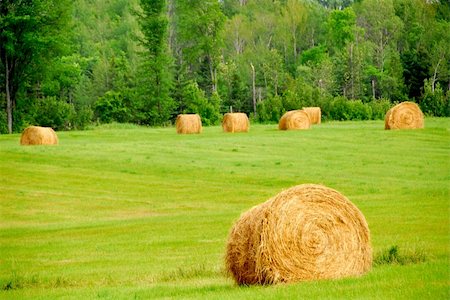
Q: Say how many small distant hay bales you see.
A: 6